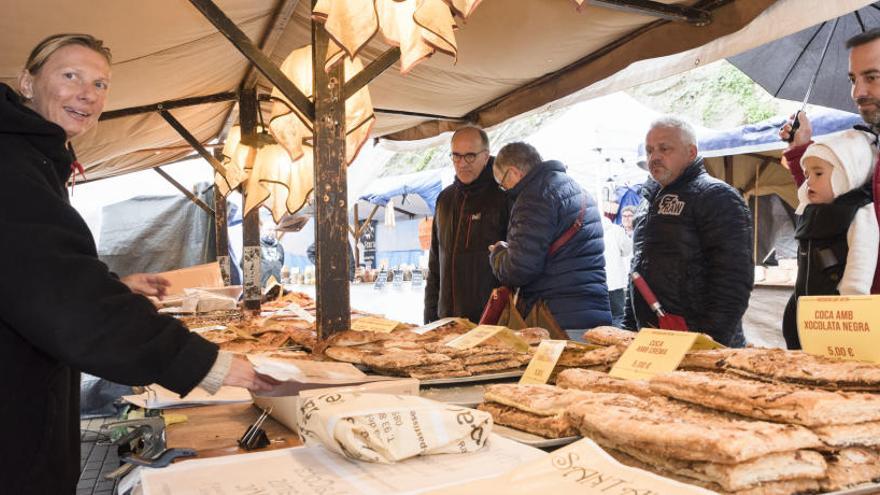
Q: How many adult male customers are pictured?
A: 4